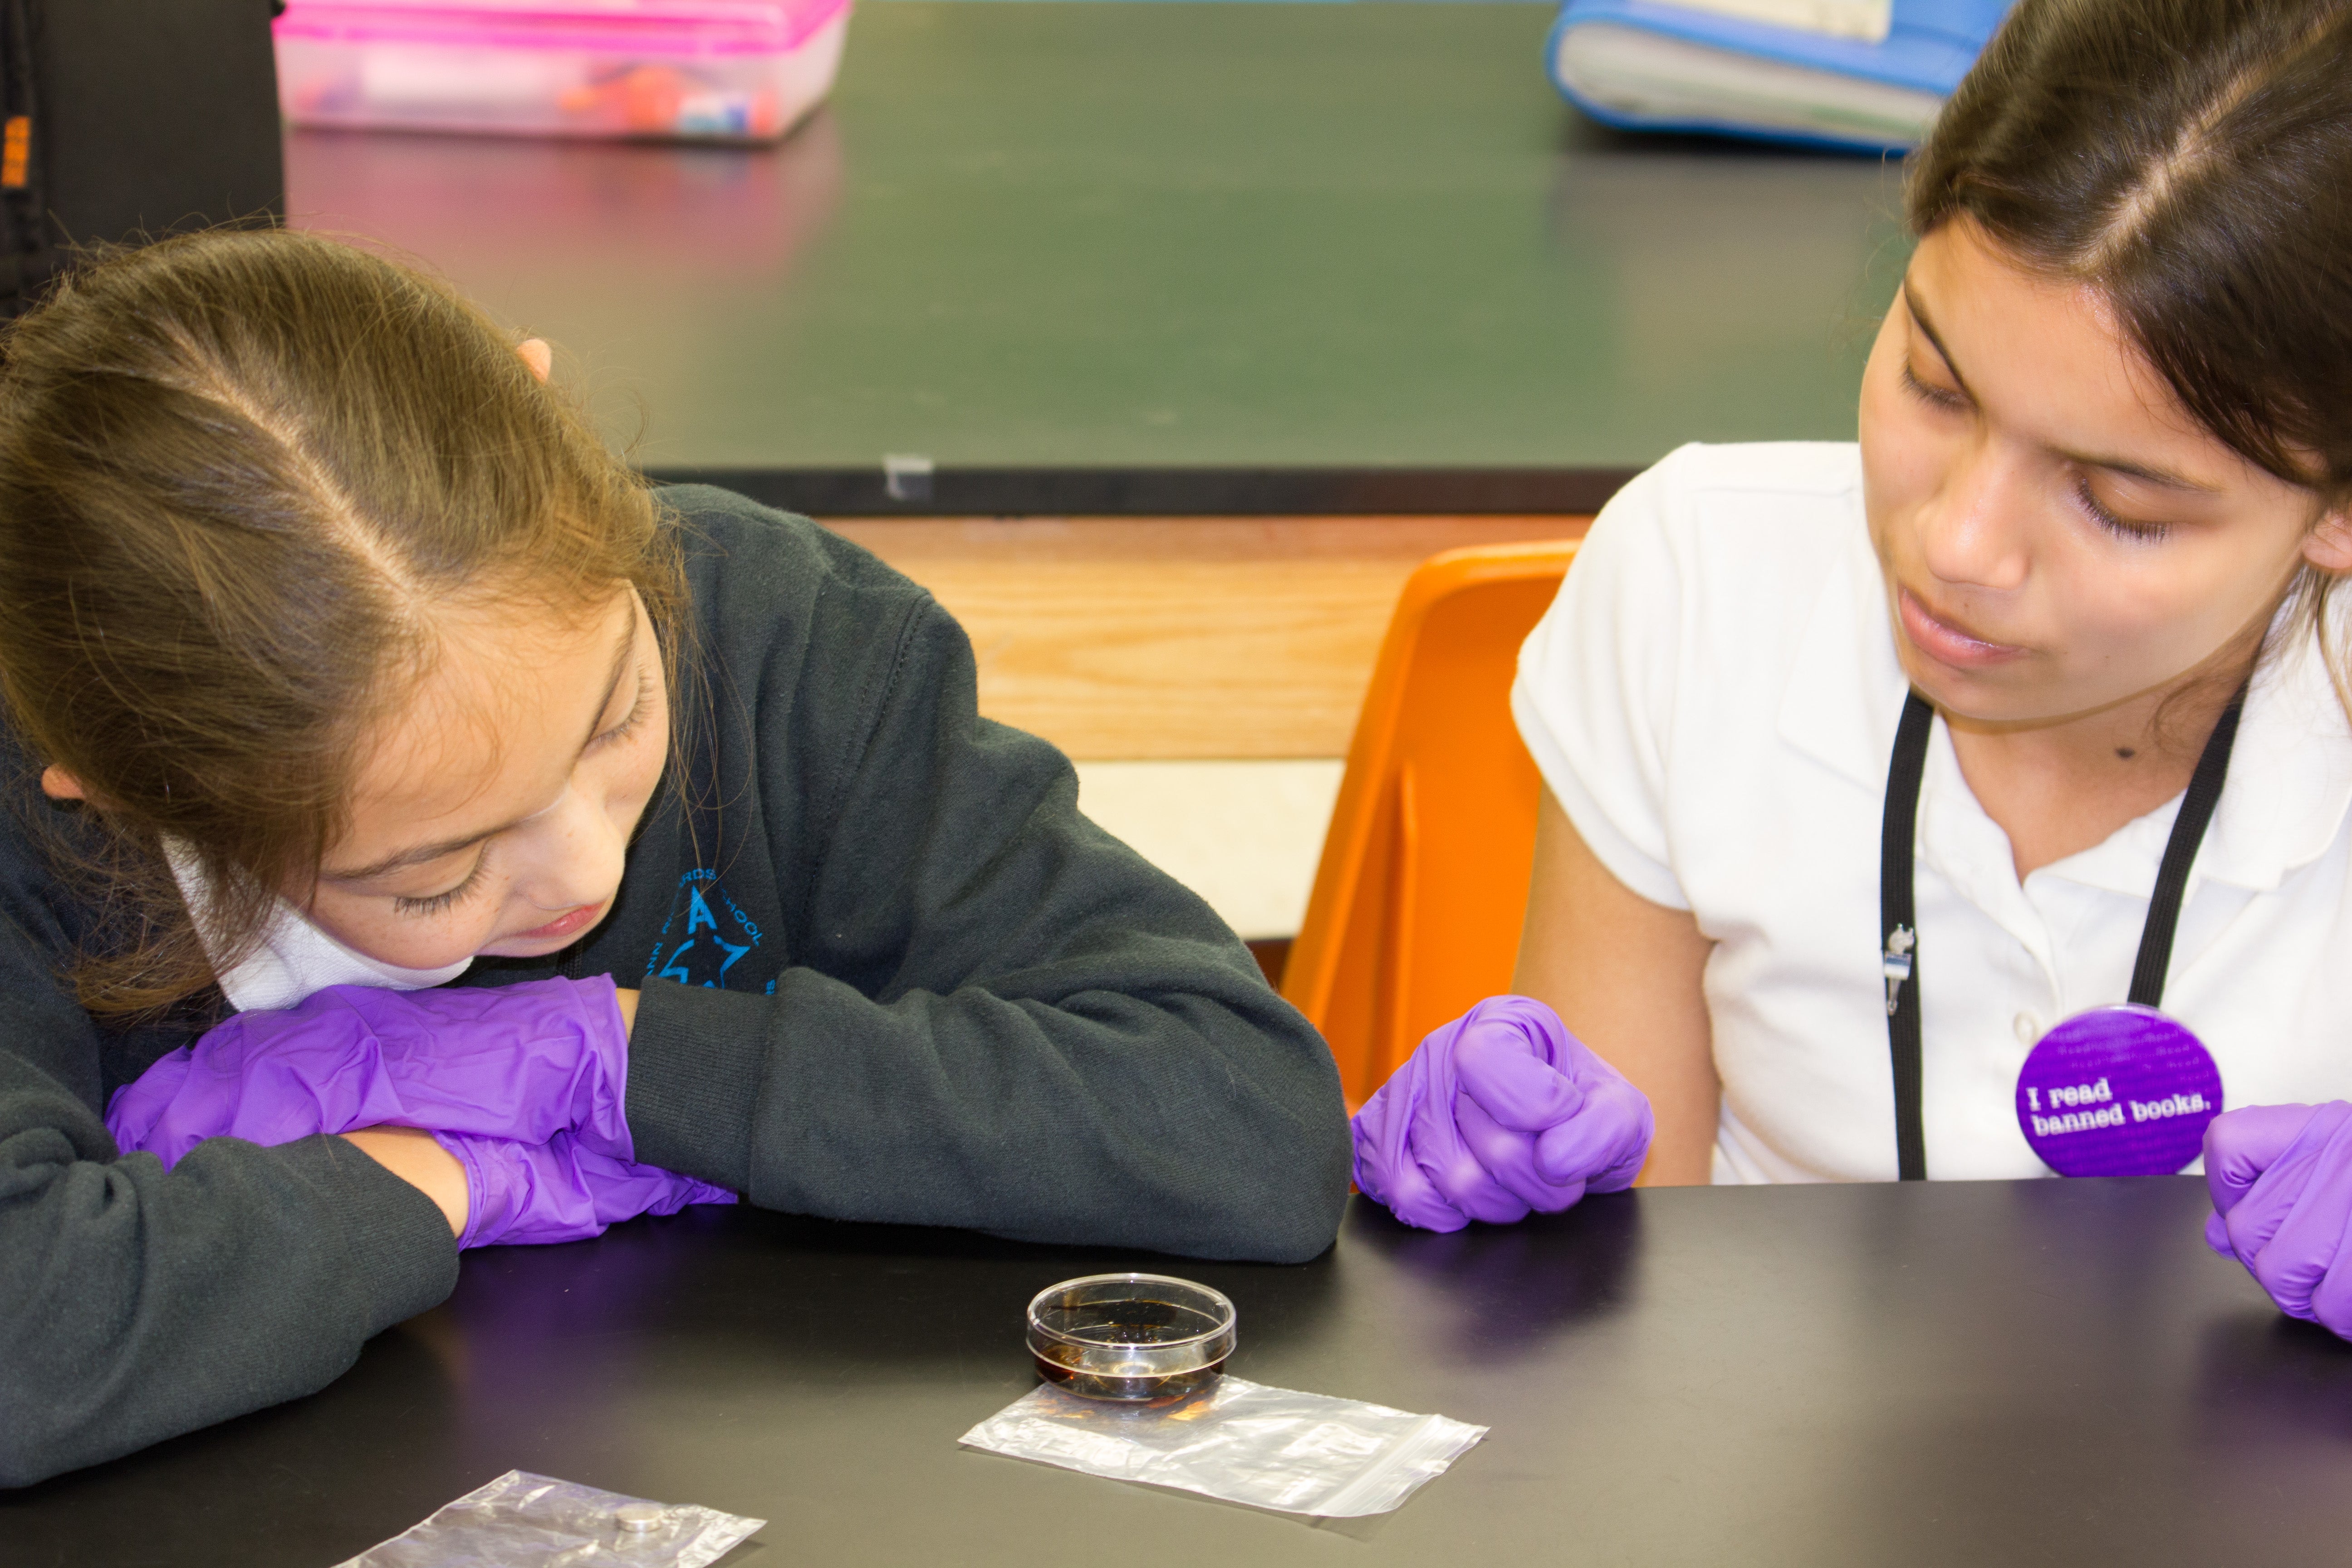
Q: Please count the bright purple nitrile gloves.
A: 4